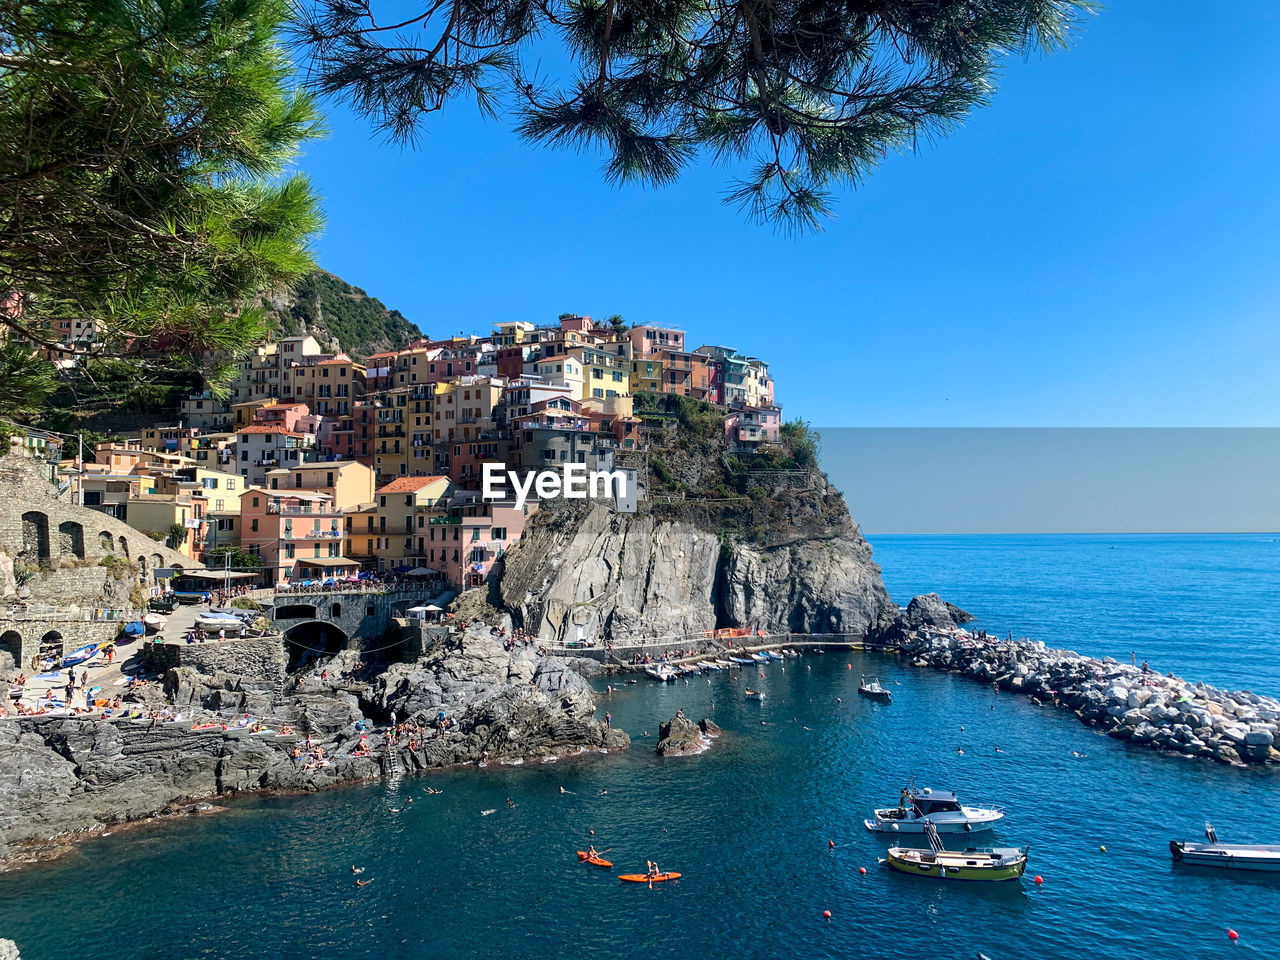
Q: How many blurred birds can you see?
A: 1